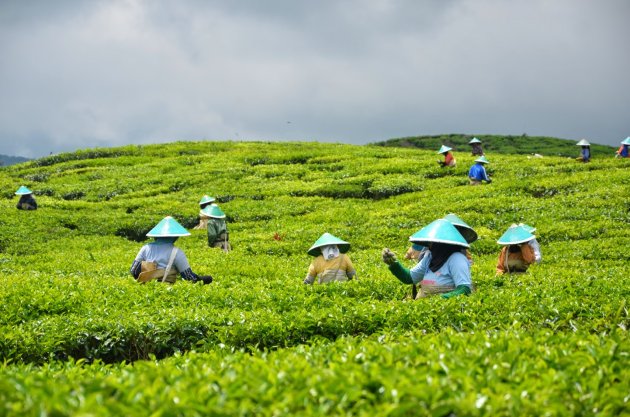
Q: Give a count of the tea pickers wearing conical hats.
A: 14